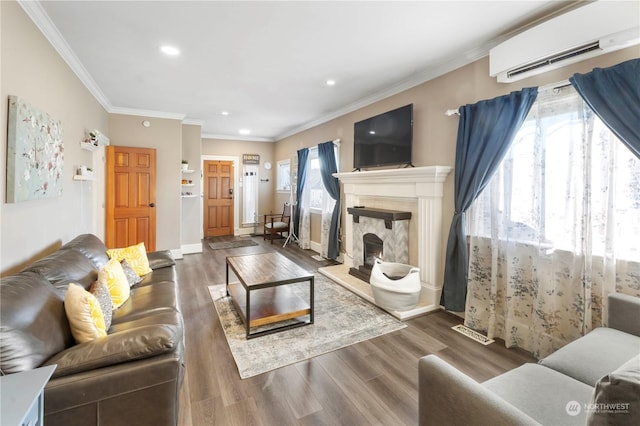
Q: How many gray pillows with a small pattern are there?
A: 2